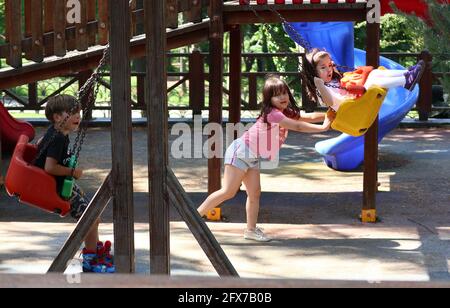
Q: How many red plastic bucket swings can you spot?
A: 1